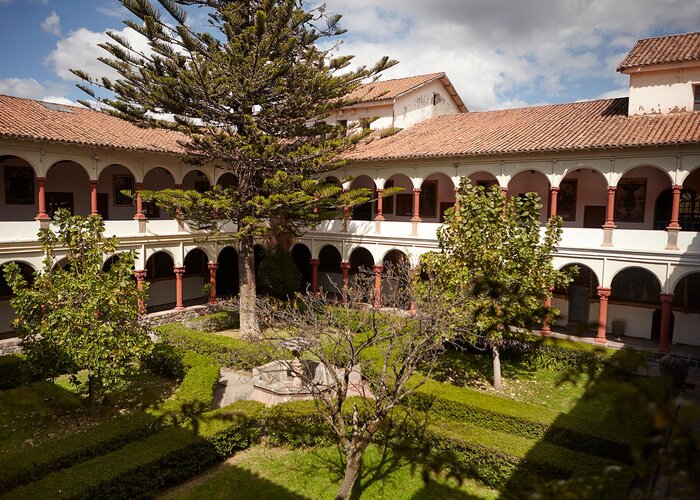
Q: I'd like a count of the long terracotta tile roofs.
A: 2